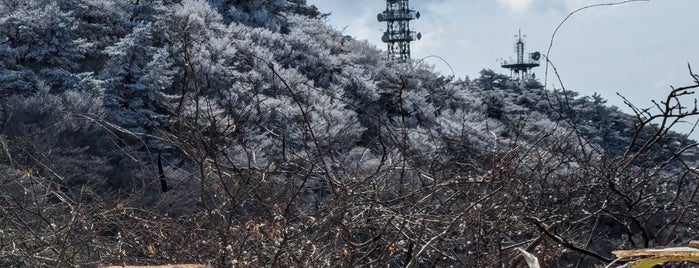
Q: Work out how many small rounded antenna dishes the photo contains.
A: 5